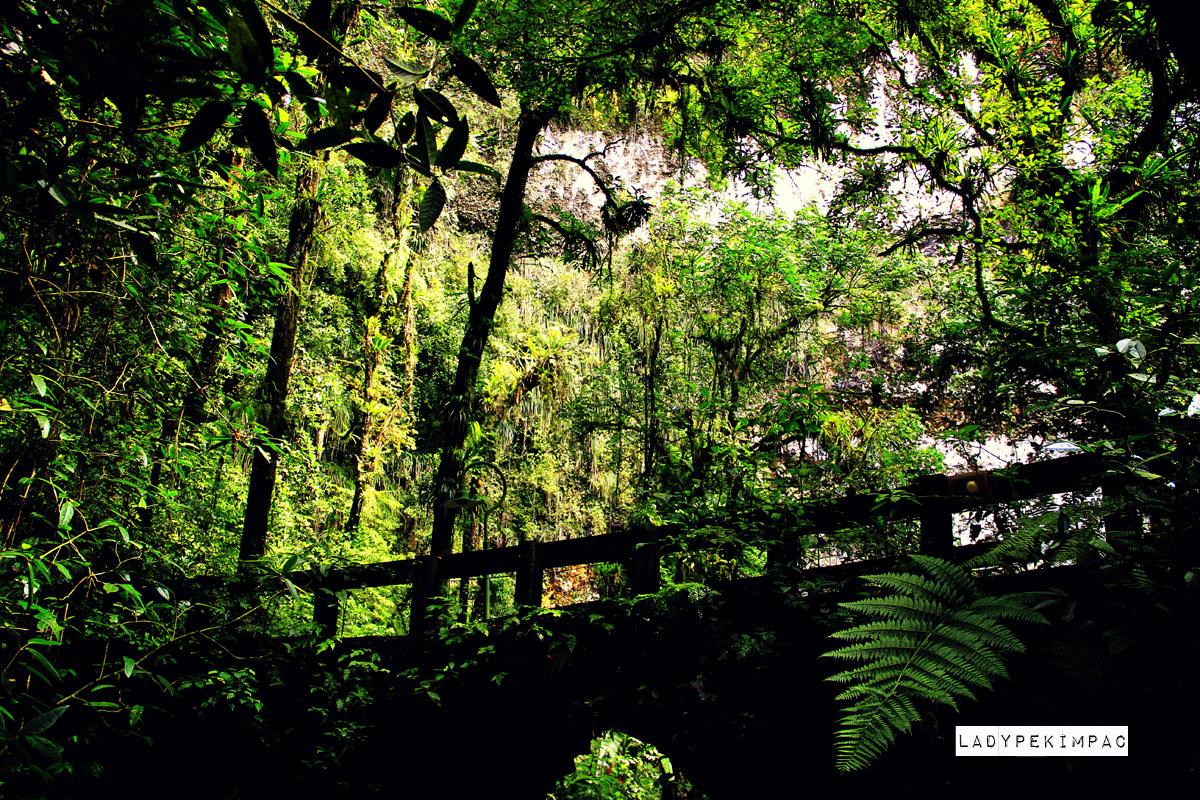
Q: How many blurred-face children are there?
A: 0